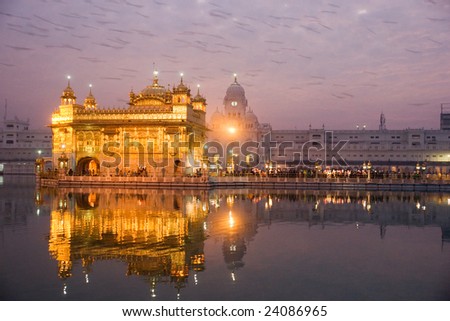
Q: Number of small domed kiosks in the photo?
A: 4